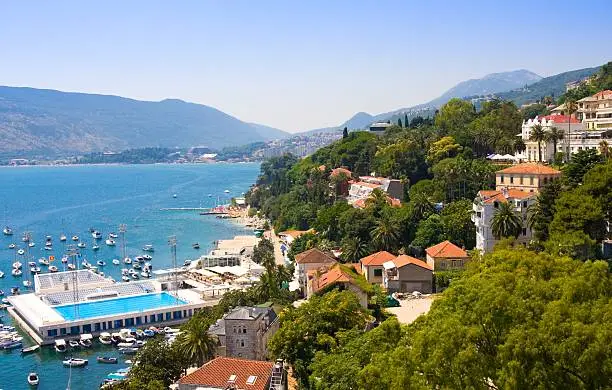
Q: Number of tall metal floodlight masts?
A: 4